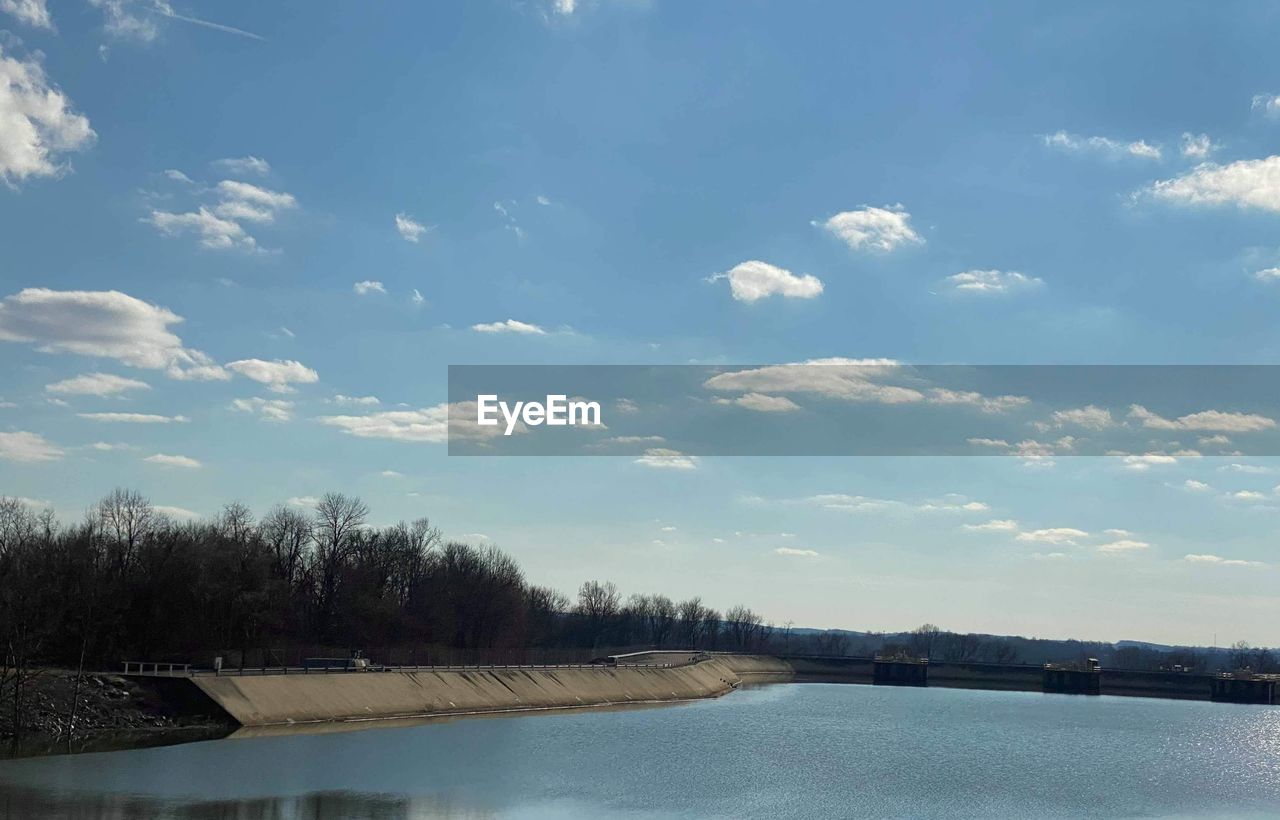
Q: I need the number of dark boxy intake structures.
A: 3